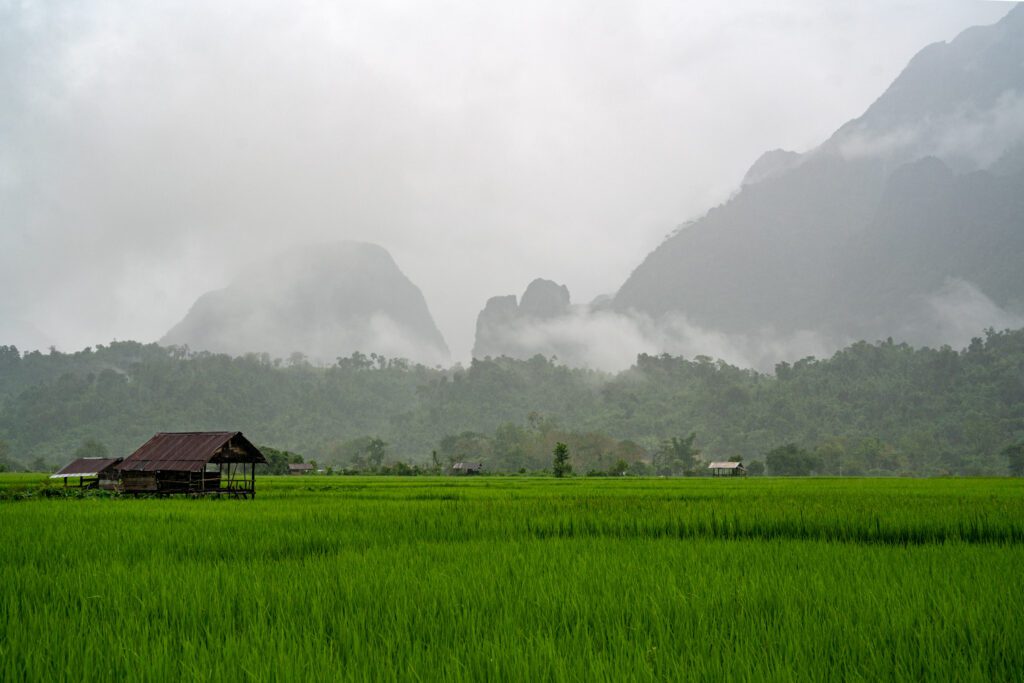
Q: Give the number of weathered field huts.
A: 5